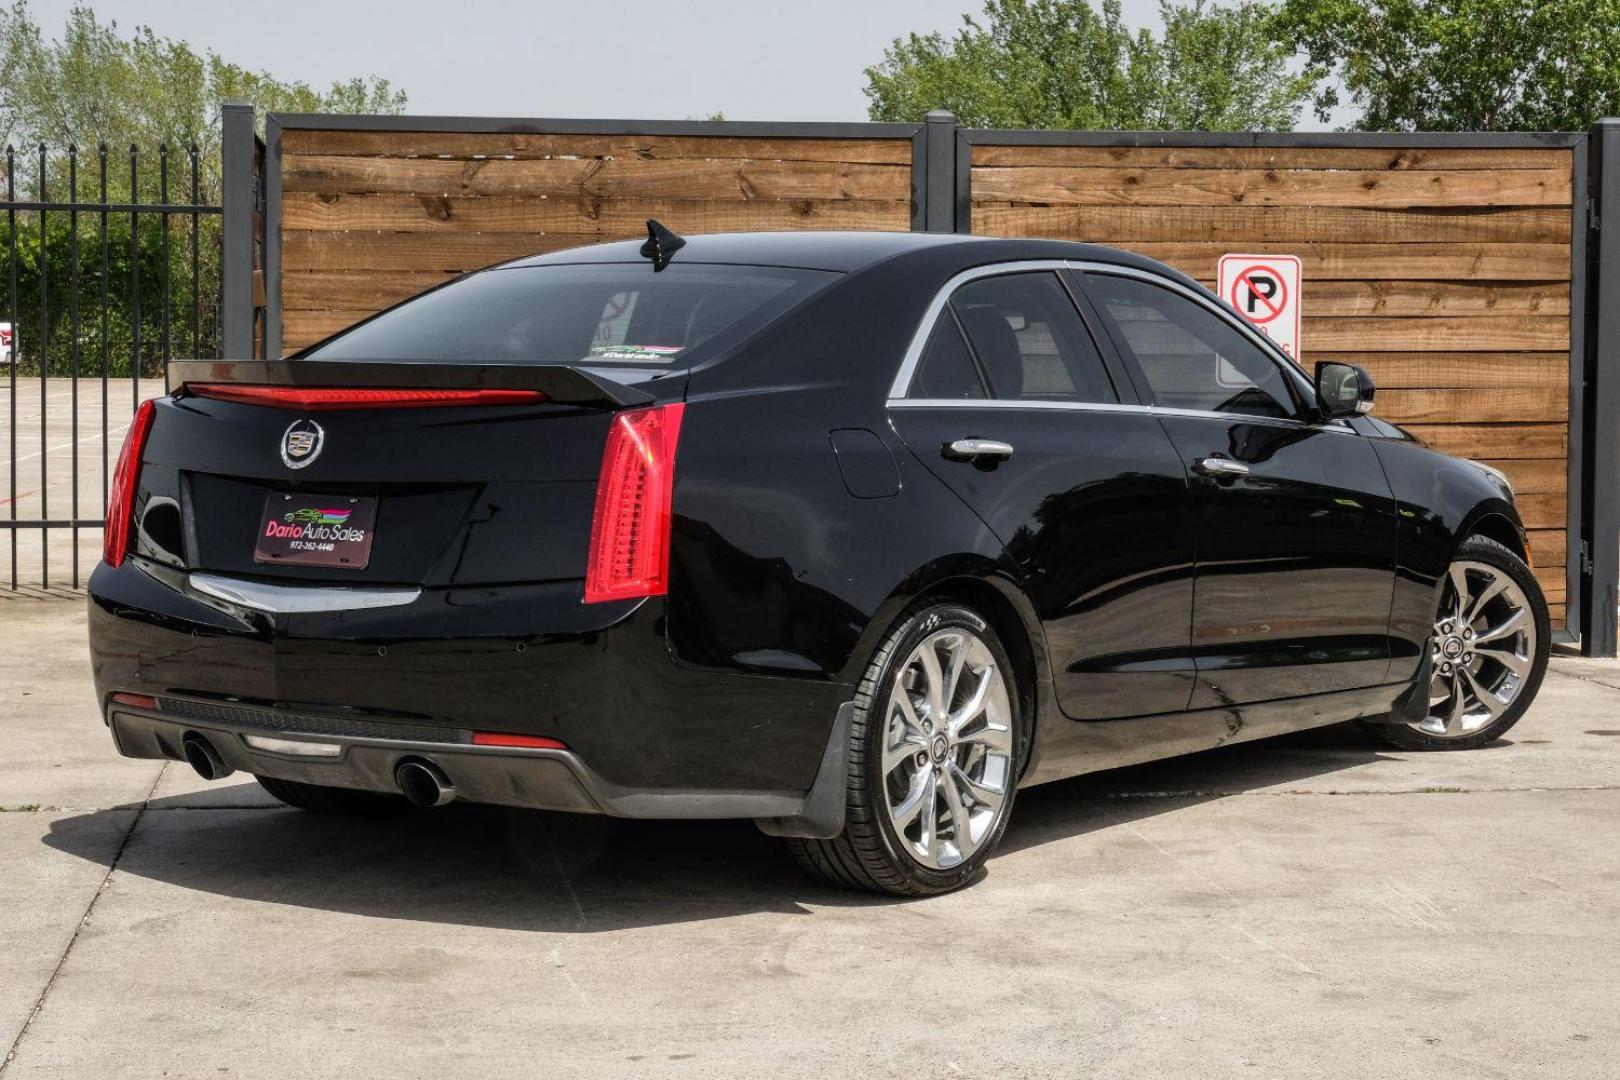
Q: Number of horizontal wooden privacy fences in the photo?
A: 2